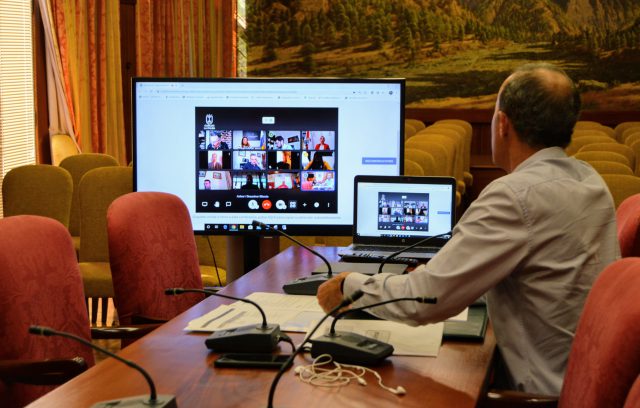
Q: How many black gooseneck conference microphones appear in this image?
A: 6